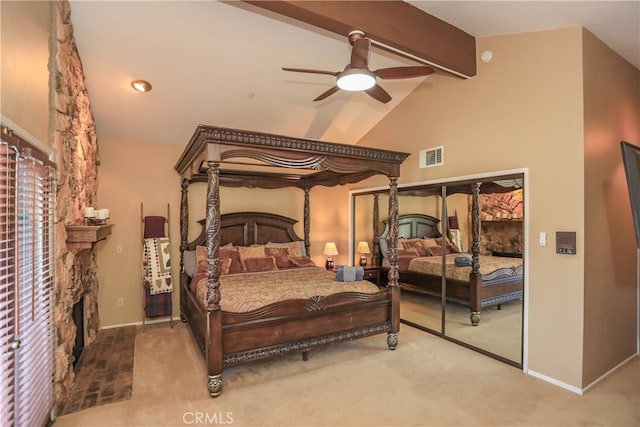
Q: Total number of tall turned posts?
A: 4